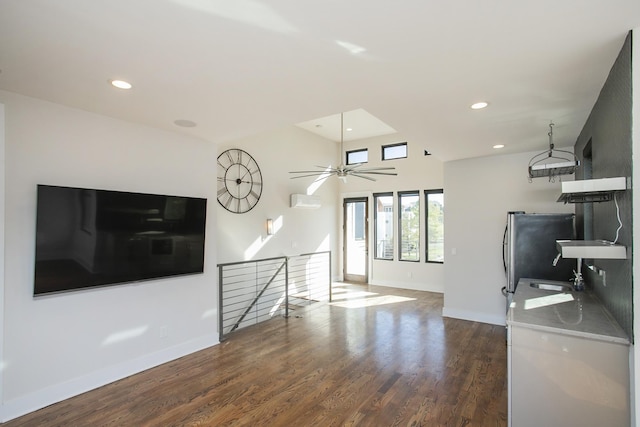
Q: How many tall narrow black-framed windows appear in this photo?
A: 3